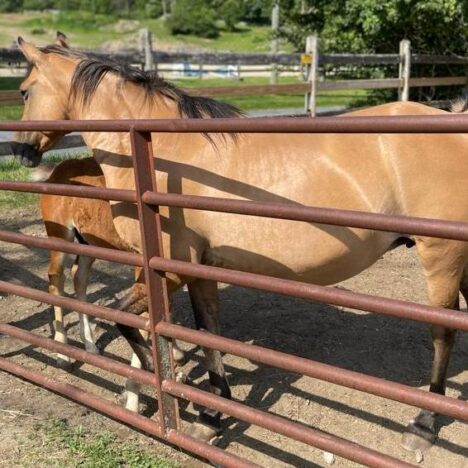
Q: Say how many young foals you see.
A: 1